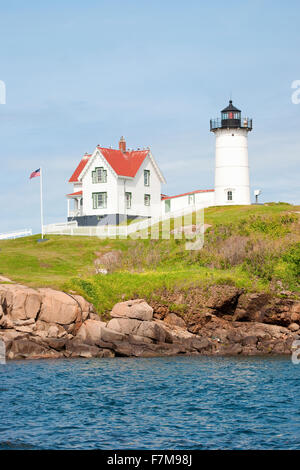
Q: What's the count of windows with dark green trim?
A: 5